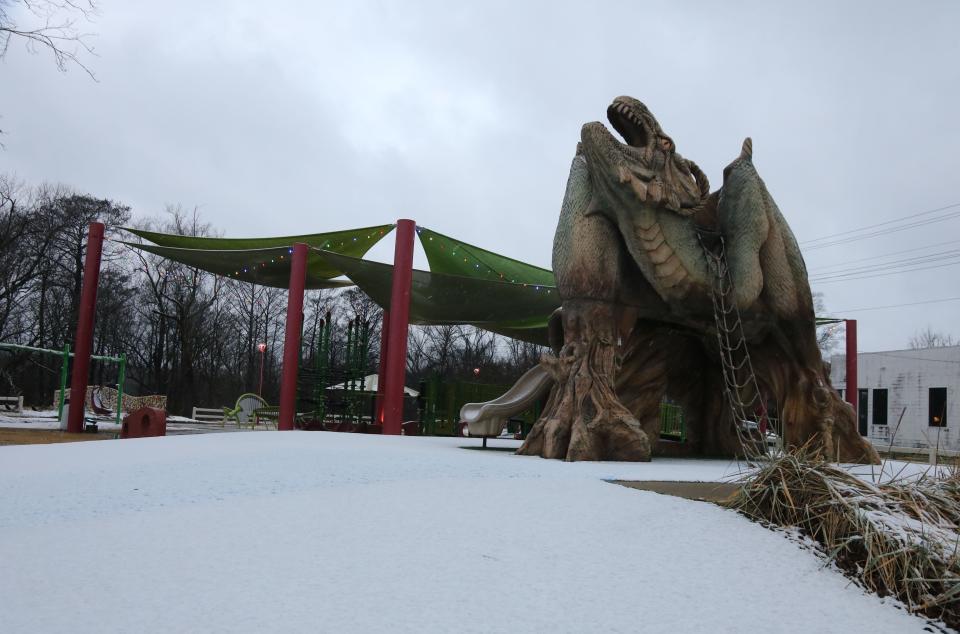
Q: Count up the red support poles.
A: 5